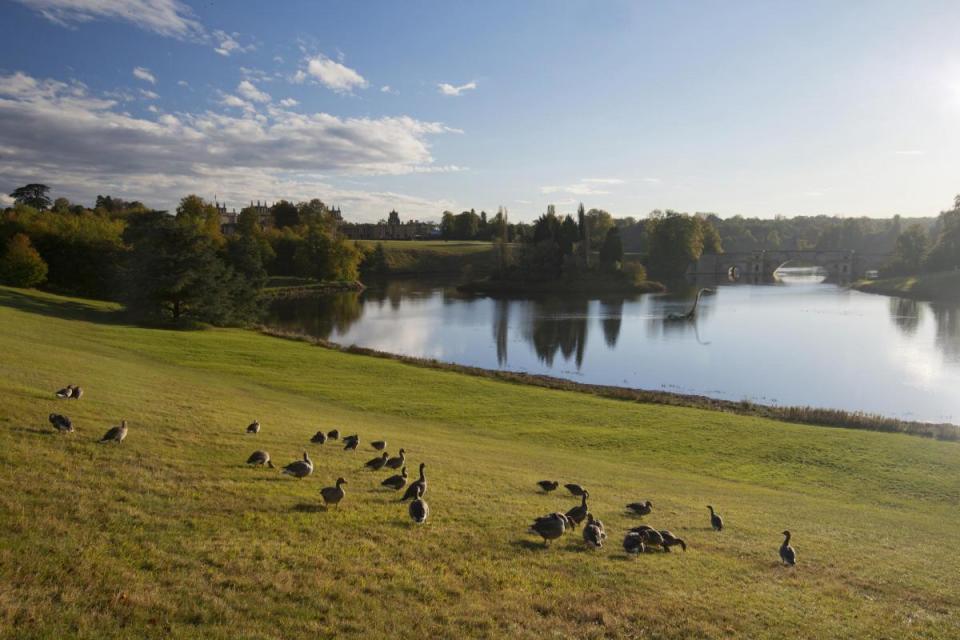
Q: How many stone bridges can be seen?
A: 1